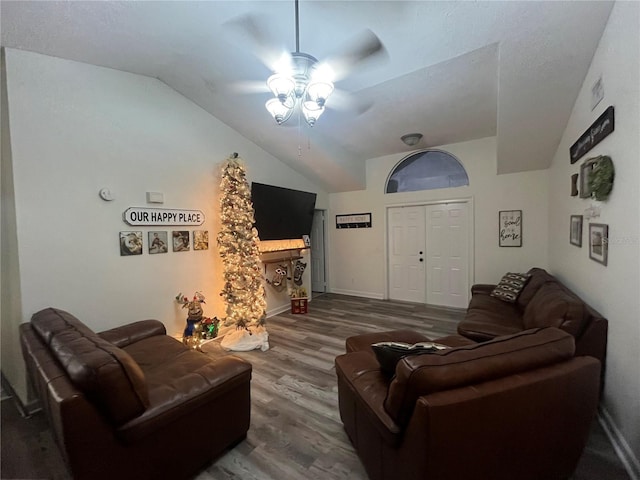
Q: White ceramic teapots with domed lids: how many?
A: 0